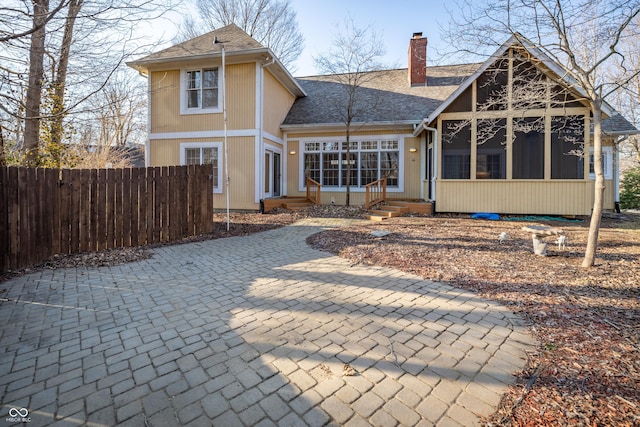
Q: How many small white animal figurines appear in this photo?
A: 2